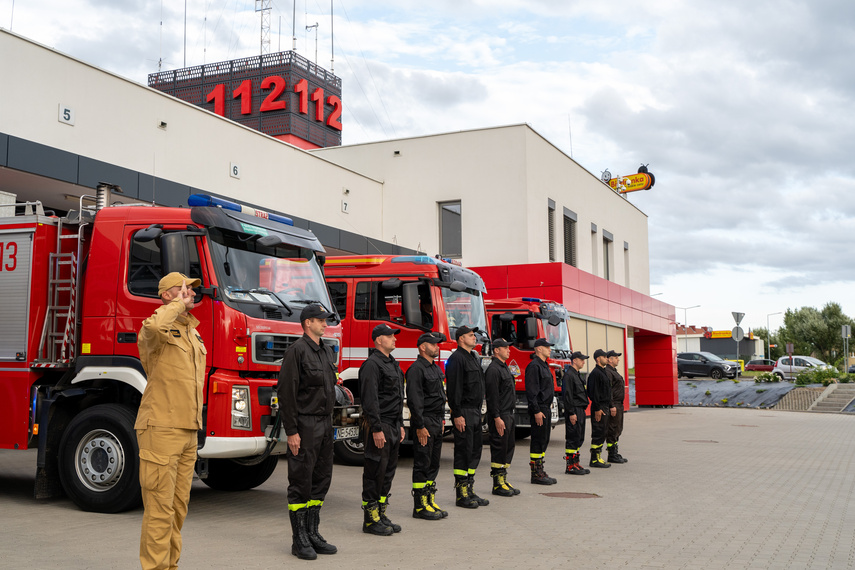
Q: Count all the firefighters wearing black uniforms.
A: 9